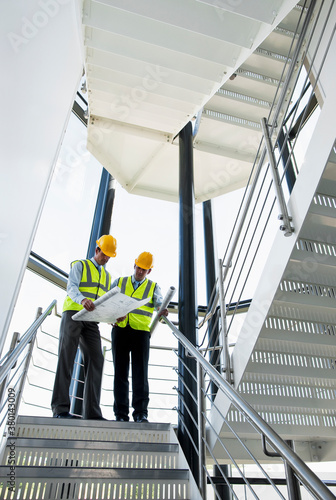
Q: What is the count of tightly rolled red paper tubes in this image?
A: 0